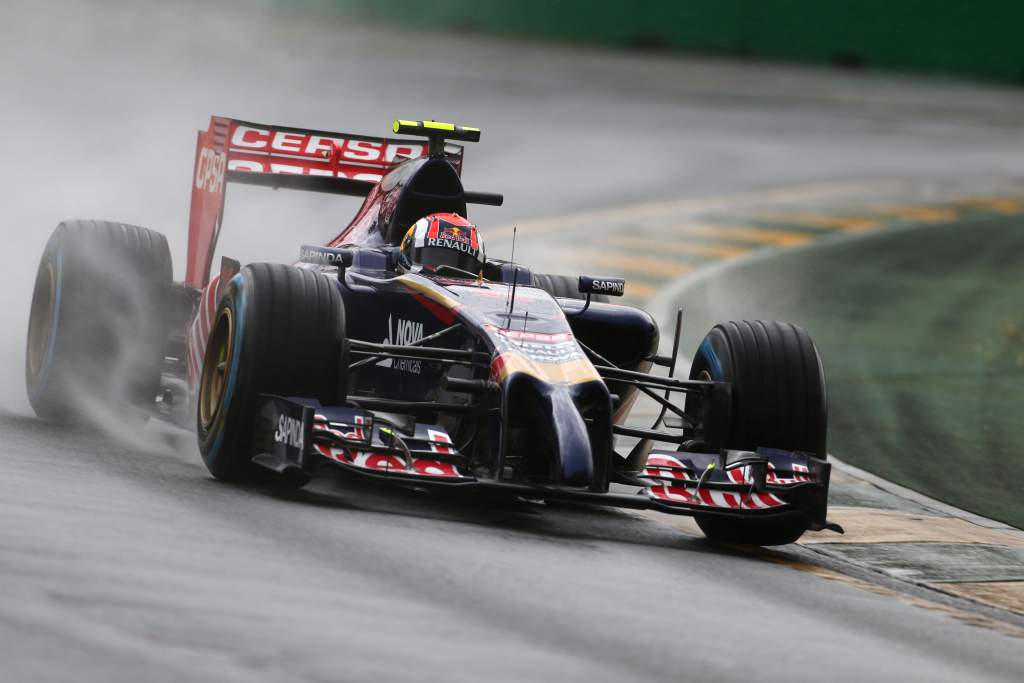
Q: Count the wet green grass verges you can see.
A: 1